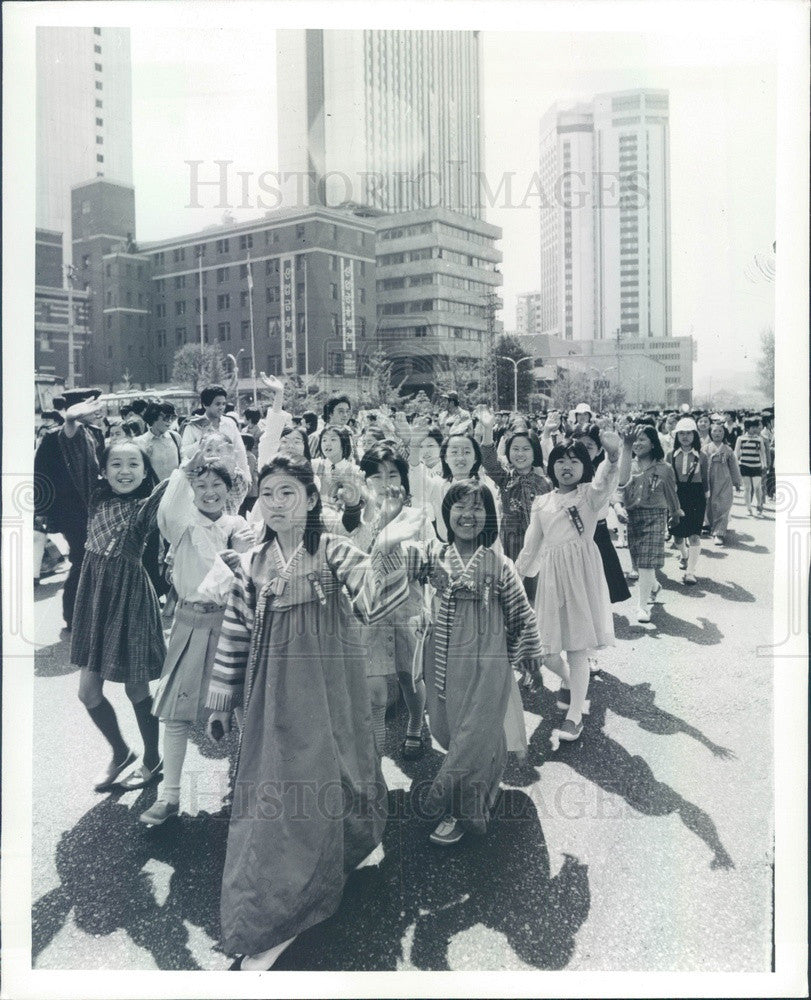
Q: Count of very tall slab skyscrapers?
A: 3